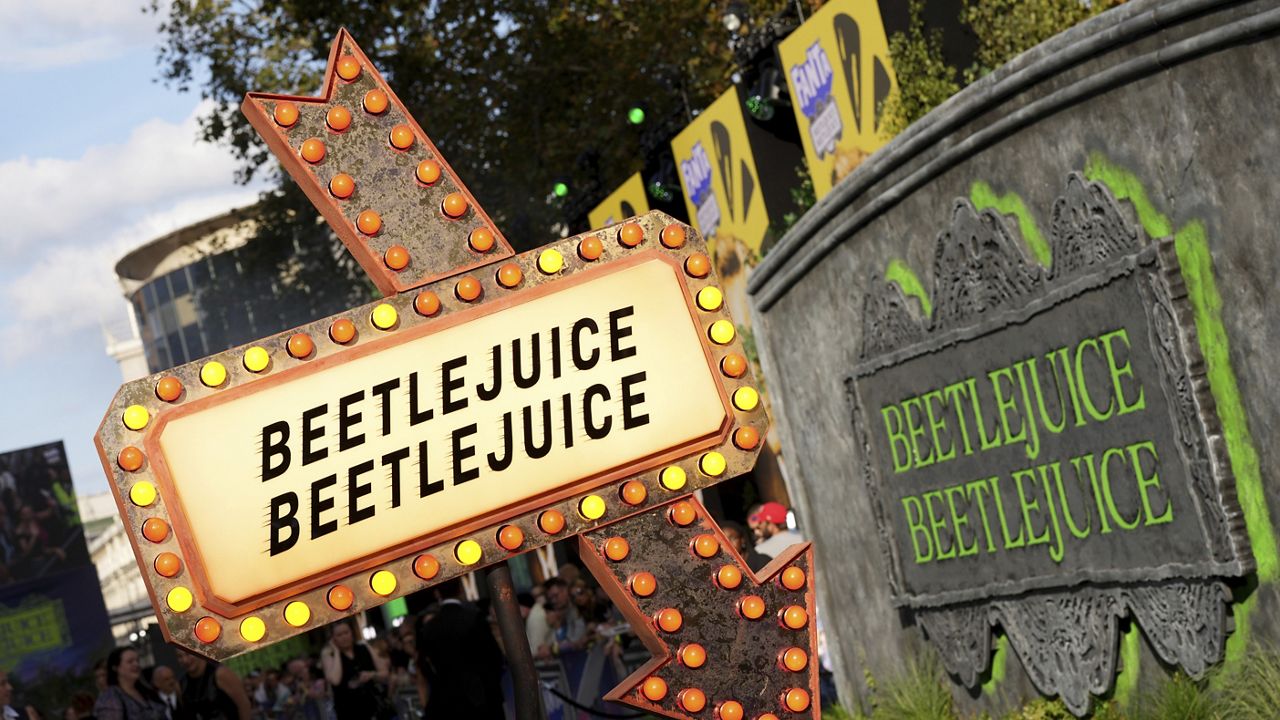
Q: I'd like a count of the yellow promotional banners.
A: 3